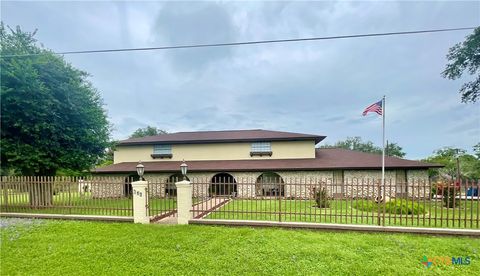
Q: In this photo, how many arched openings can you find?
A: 4